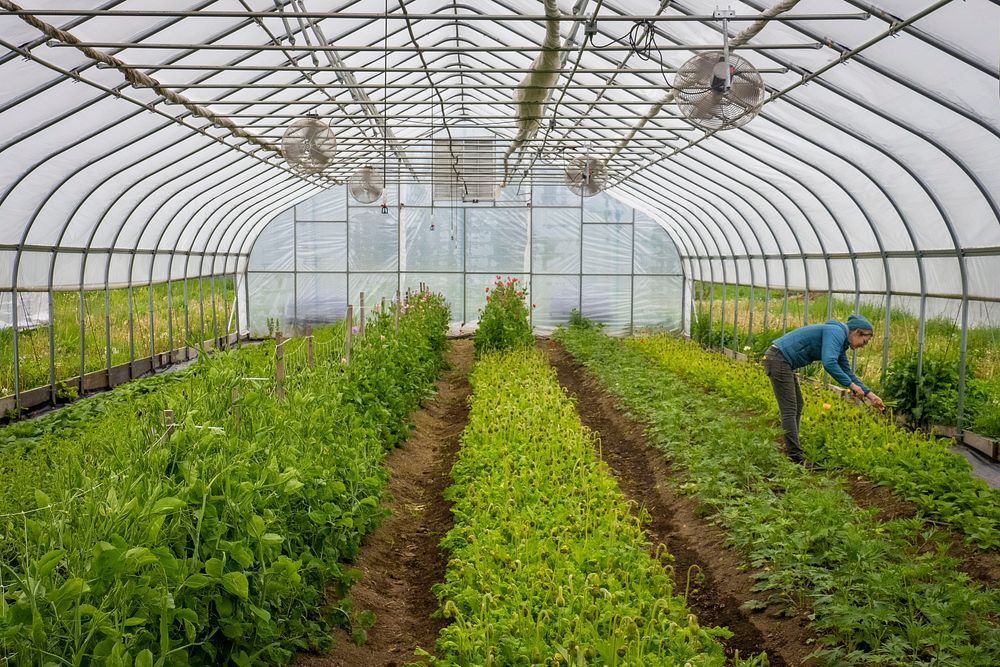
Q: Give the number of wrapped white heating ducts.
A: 3